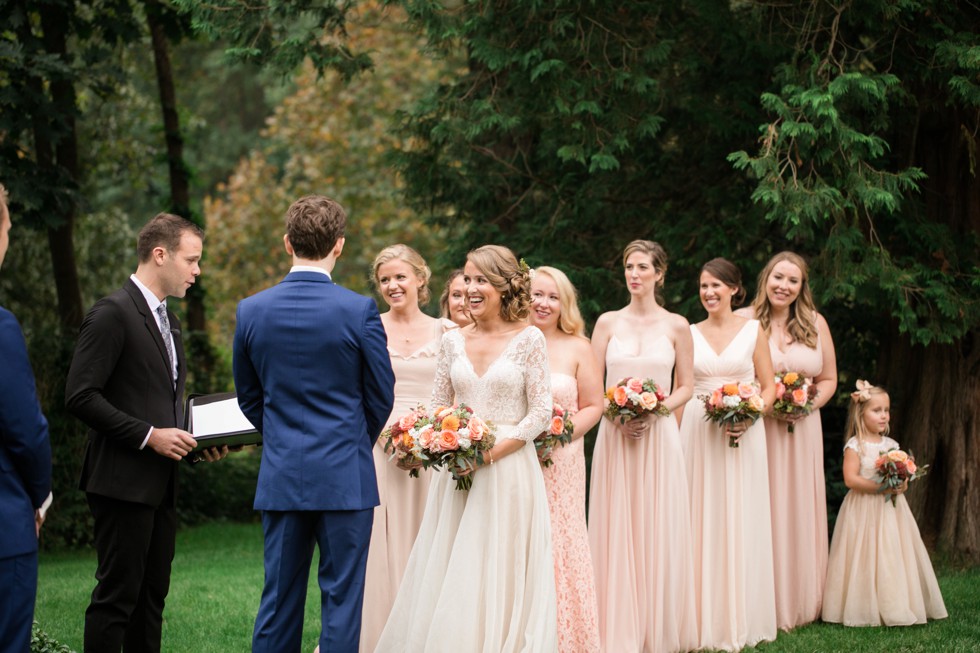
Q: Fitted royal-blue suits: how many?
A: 2